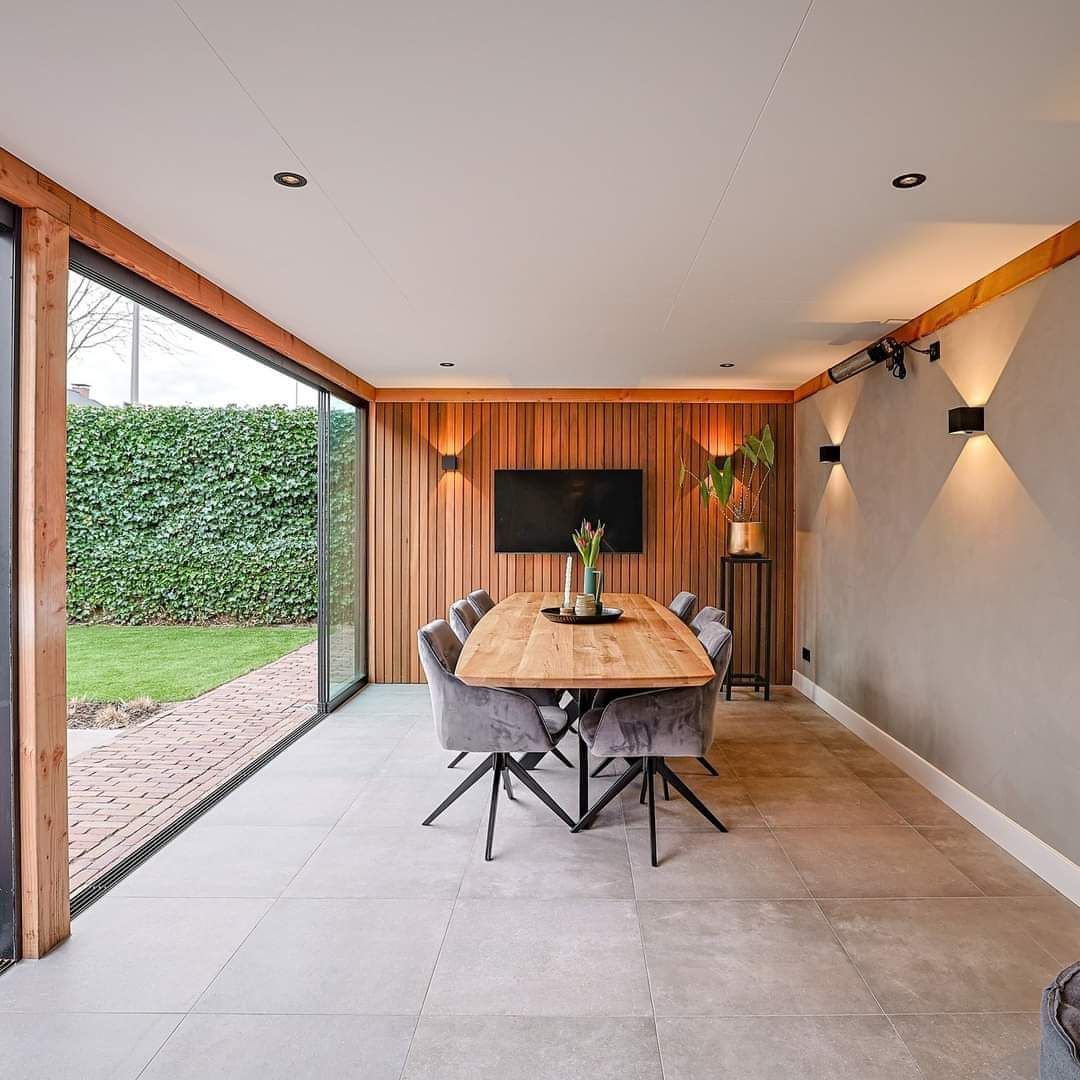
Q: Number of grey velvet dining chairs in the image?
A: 6